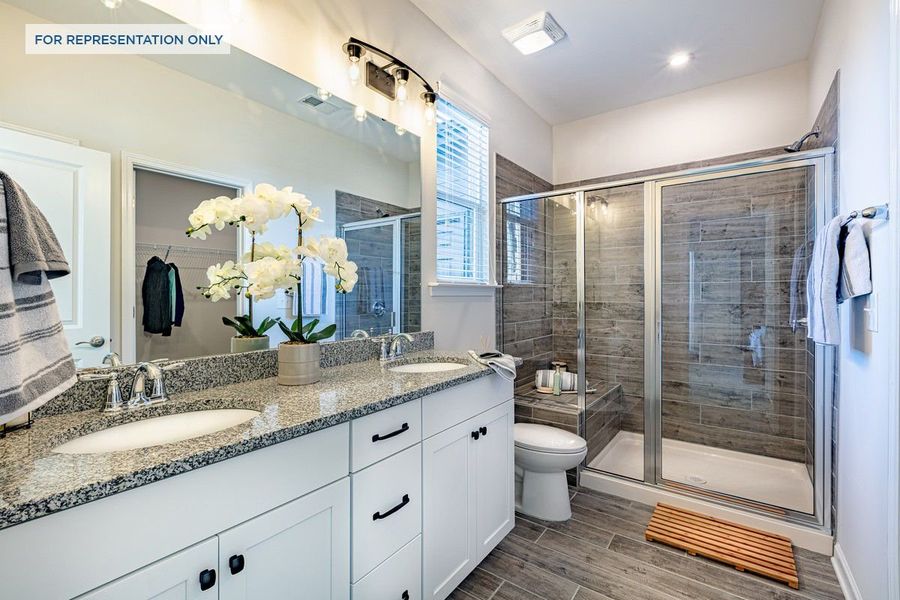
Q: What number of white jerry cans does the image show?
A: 0